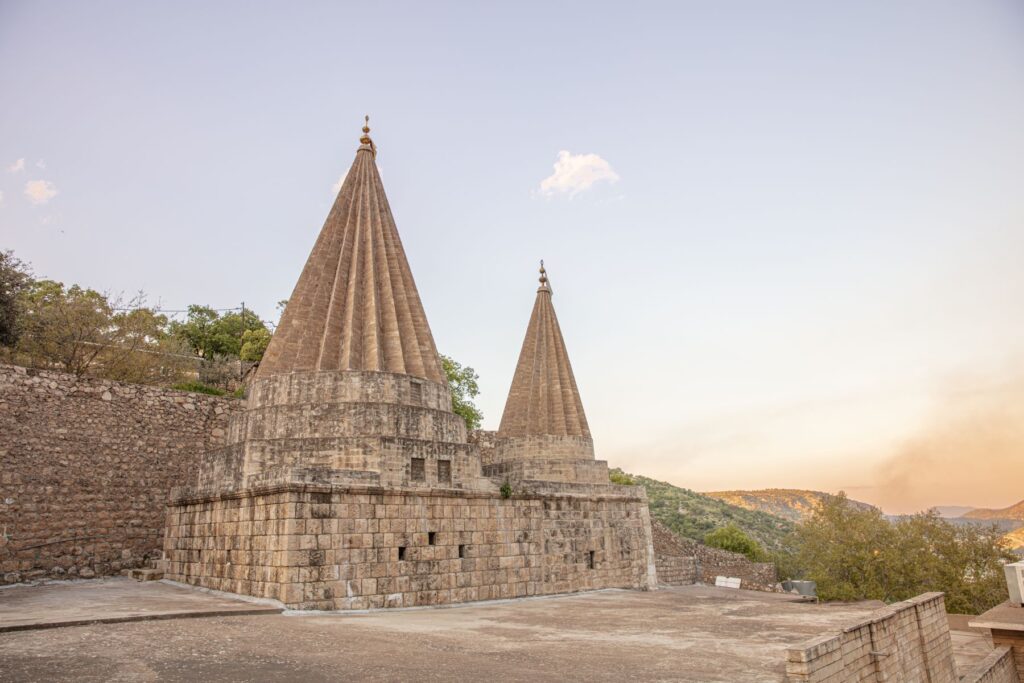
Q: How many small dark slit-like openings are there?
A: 4